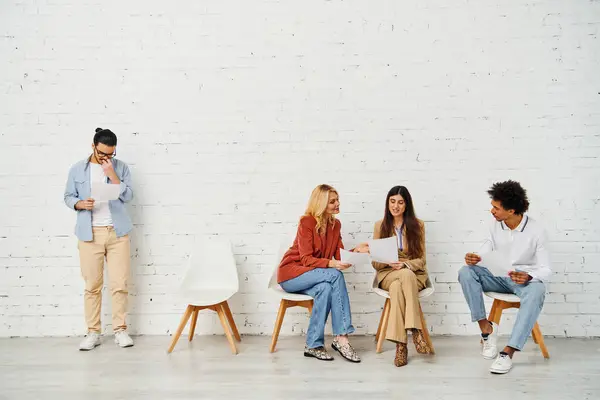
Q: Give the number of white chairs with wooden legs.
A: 4